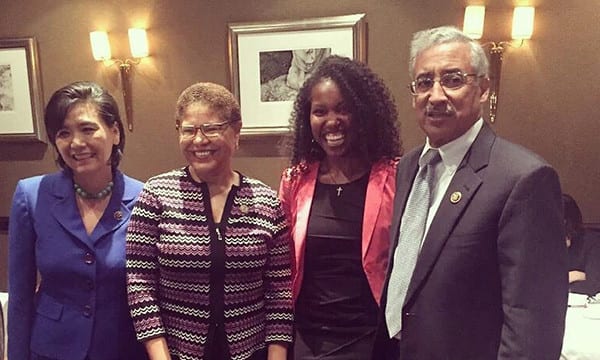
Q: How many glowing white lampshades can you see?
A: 4